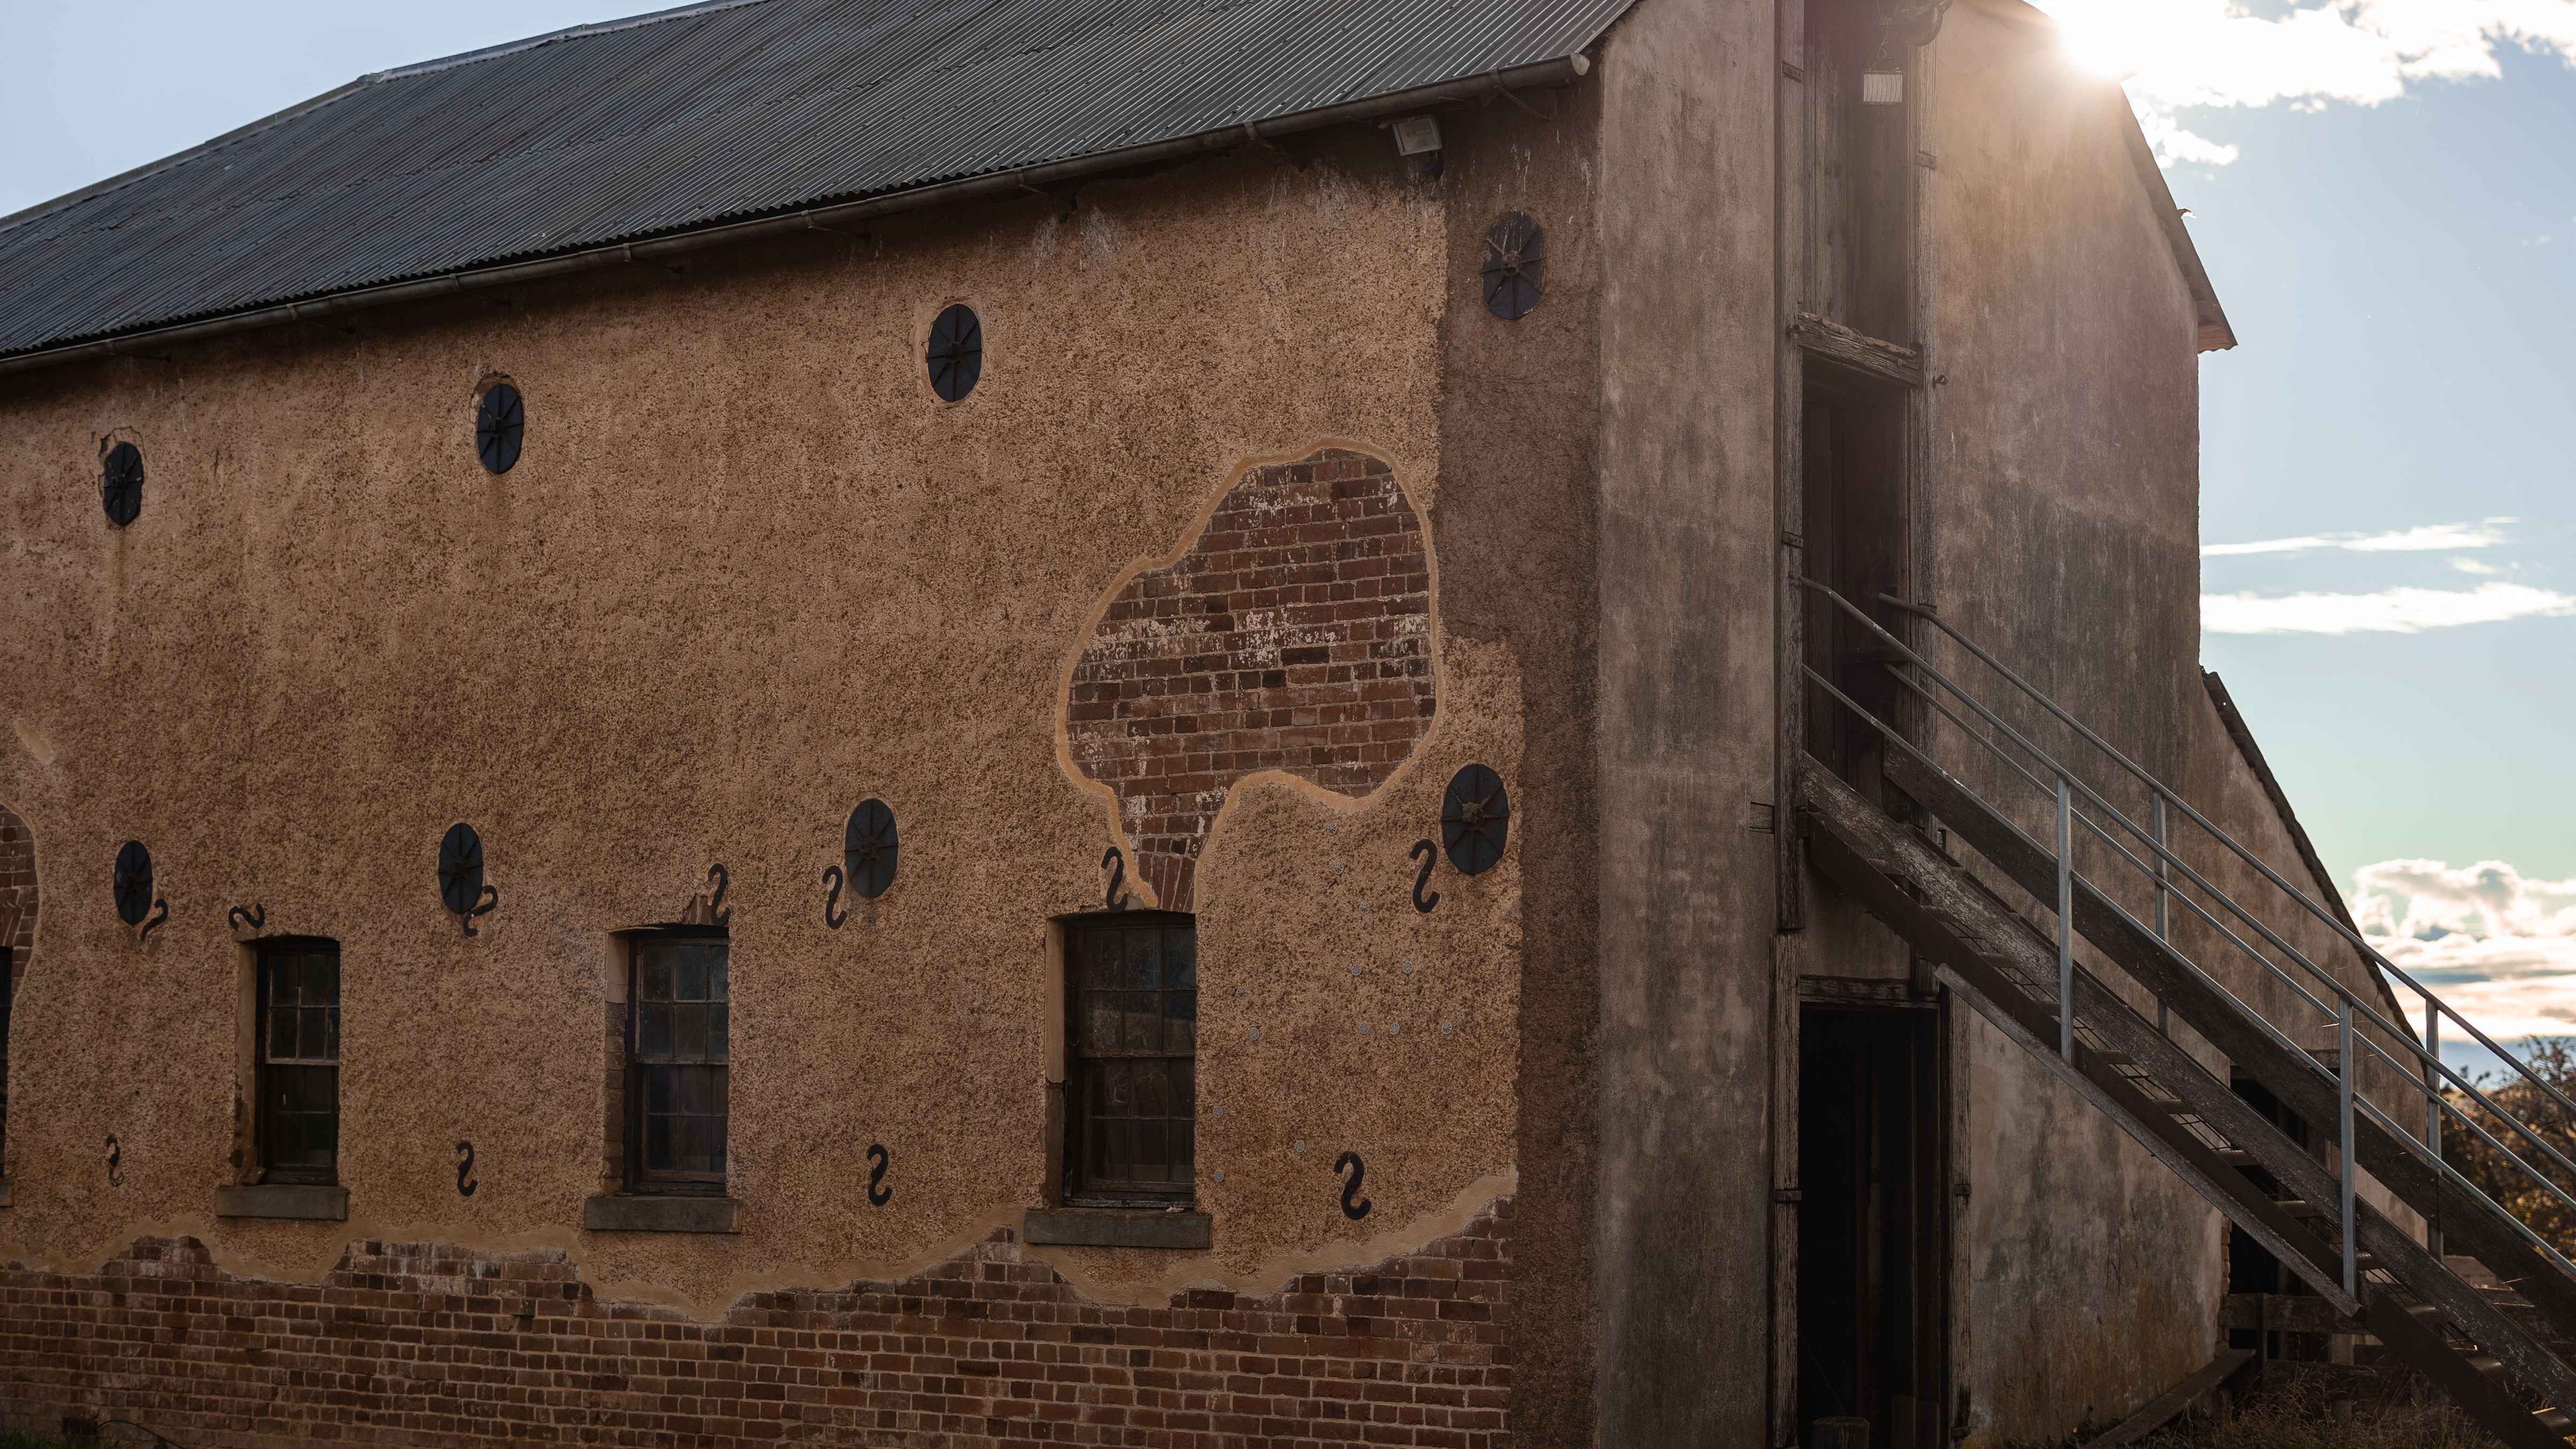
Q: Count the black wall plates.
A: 8